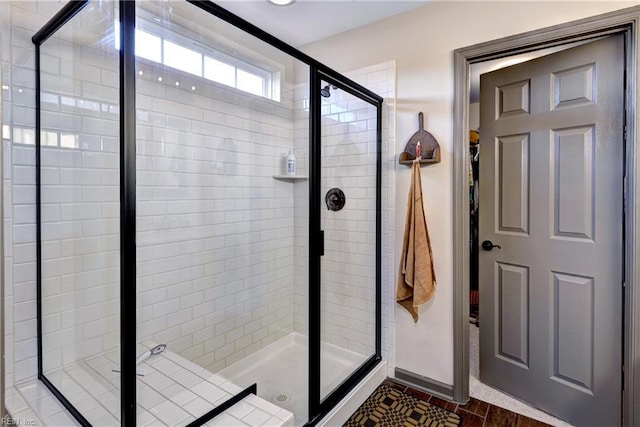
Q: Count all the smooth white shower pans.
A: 1